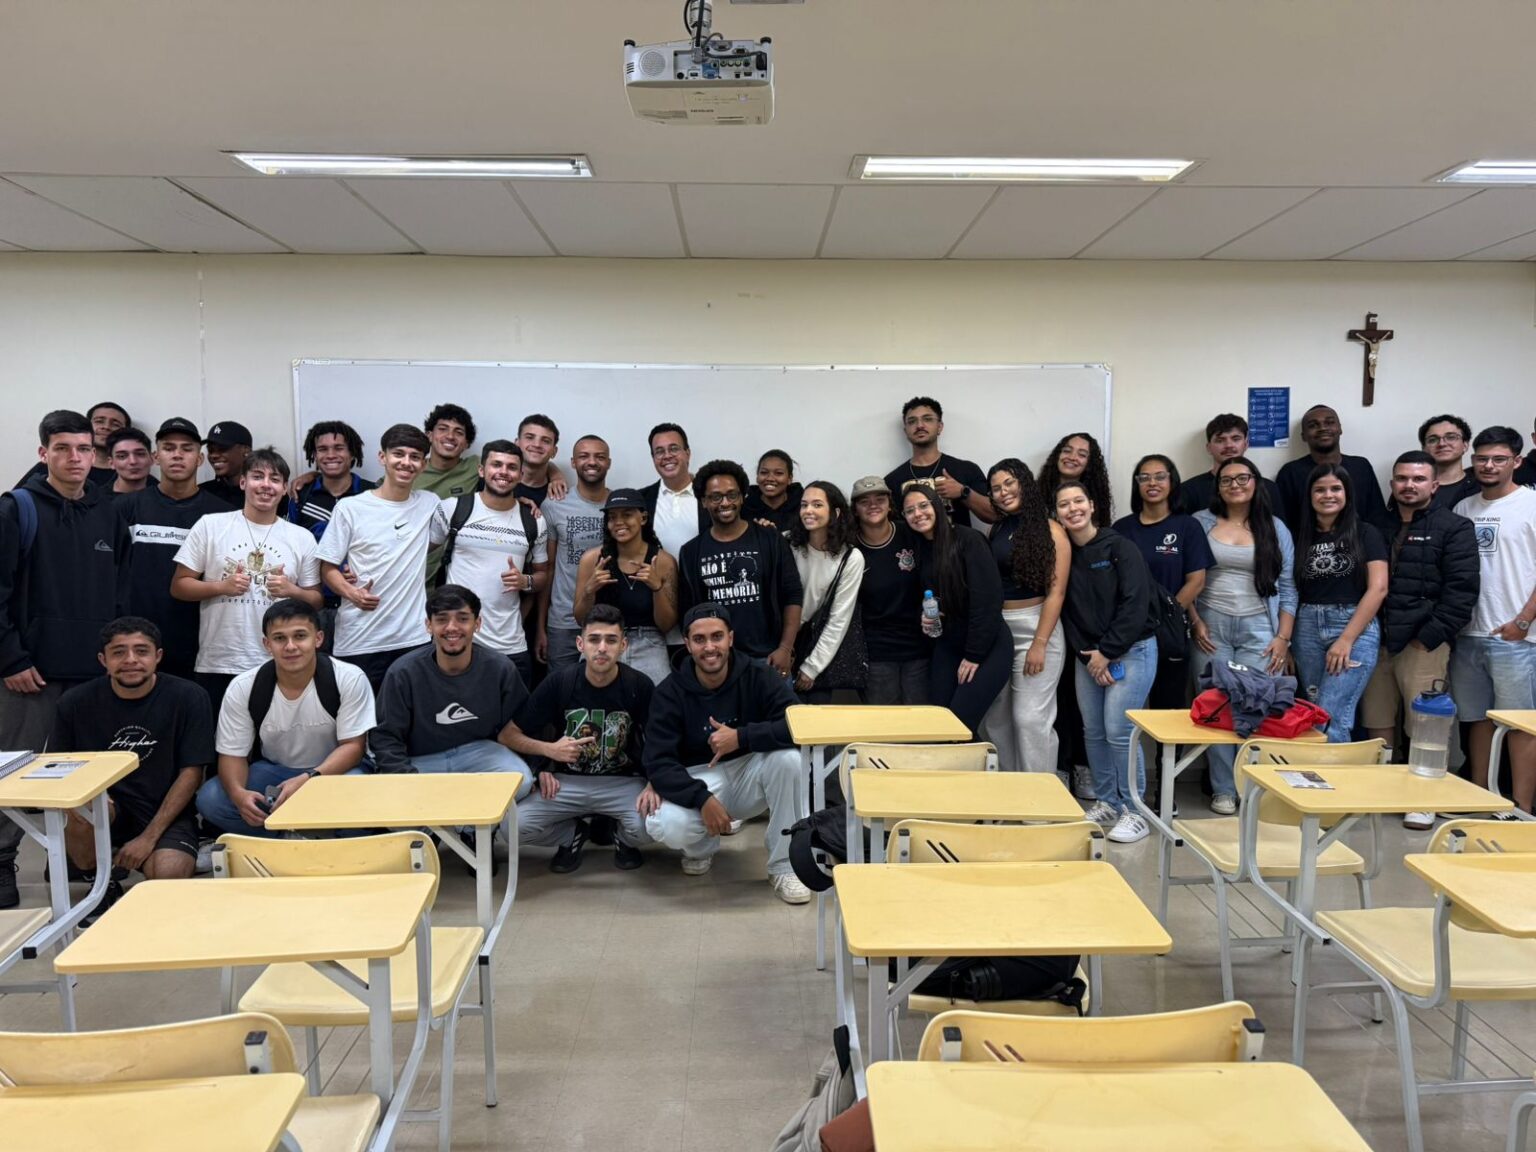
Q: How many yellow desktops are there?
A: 12